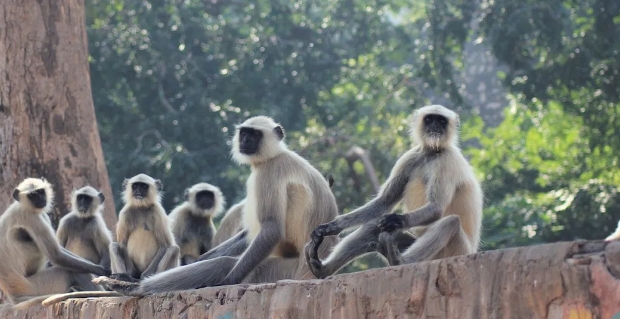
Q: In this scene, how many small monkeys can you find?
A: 4